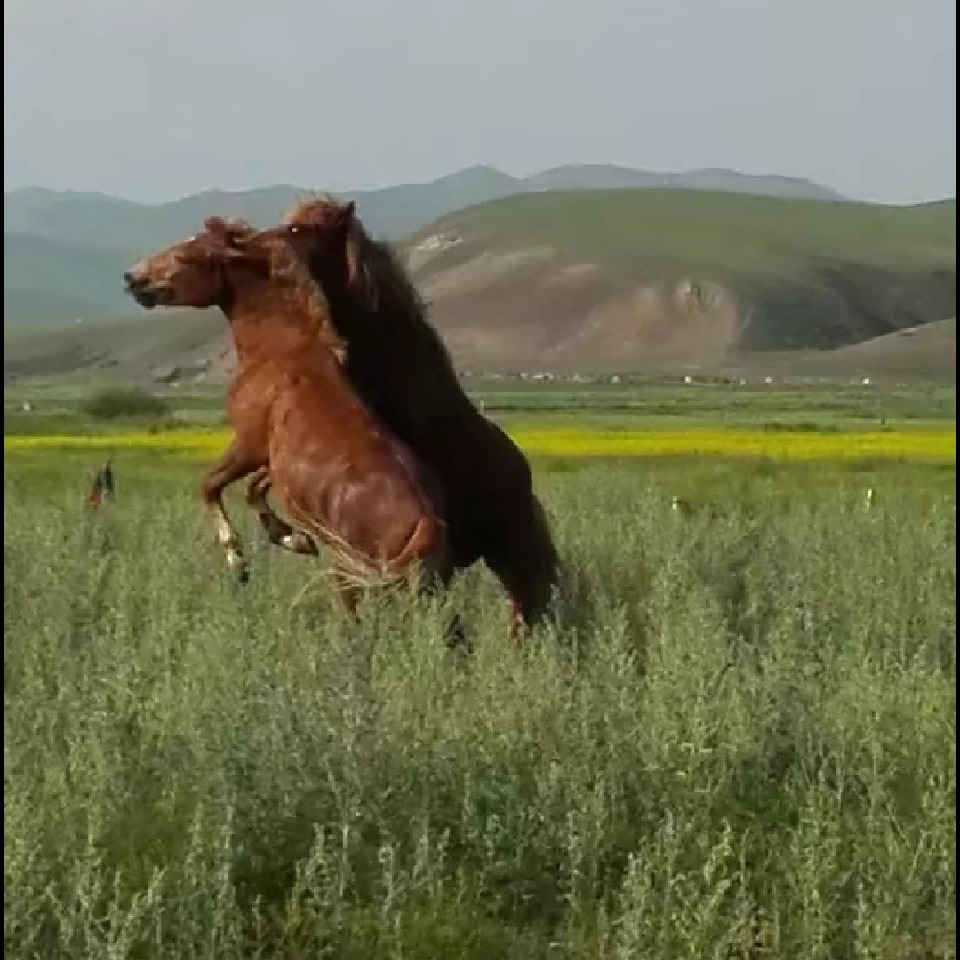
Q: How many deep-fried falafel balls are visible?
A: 0